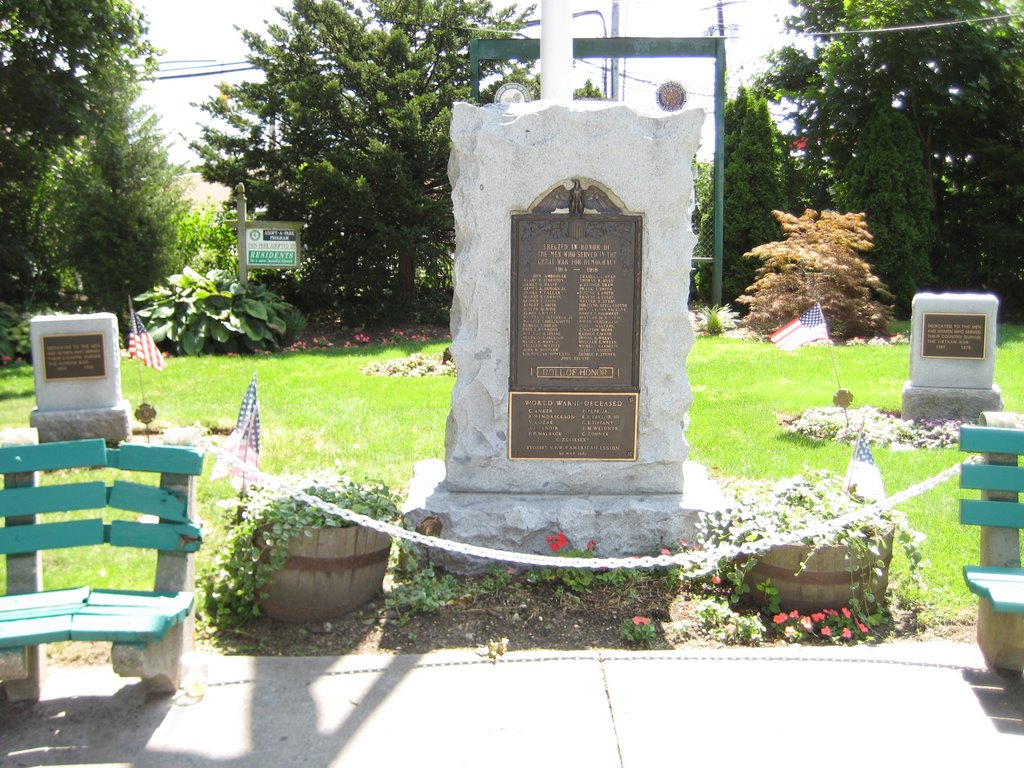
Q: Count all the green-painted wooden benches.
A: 2